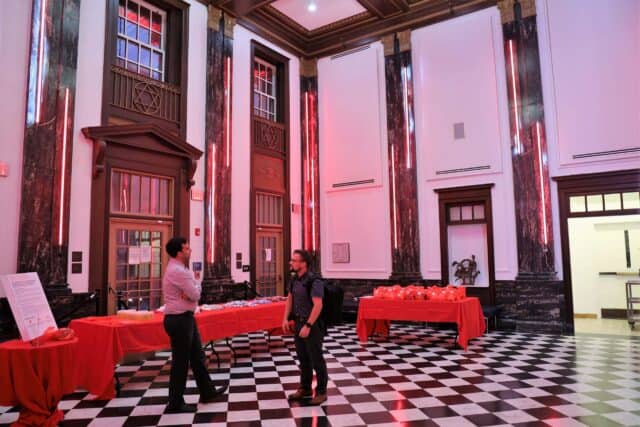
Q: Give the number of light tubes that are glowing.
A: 10